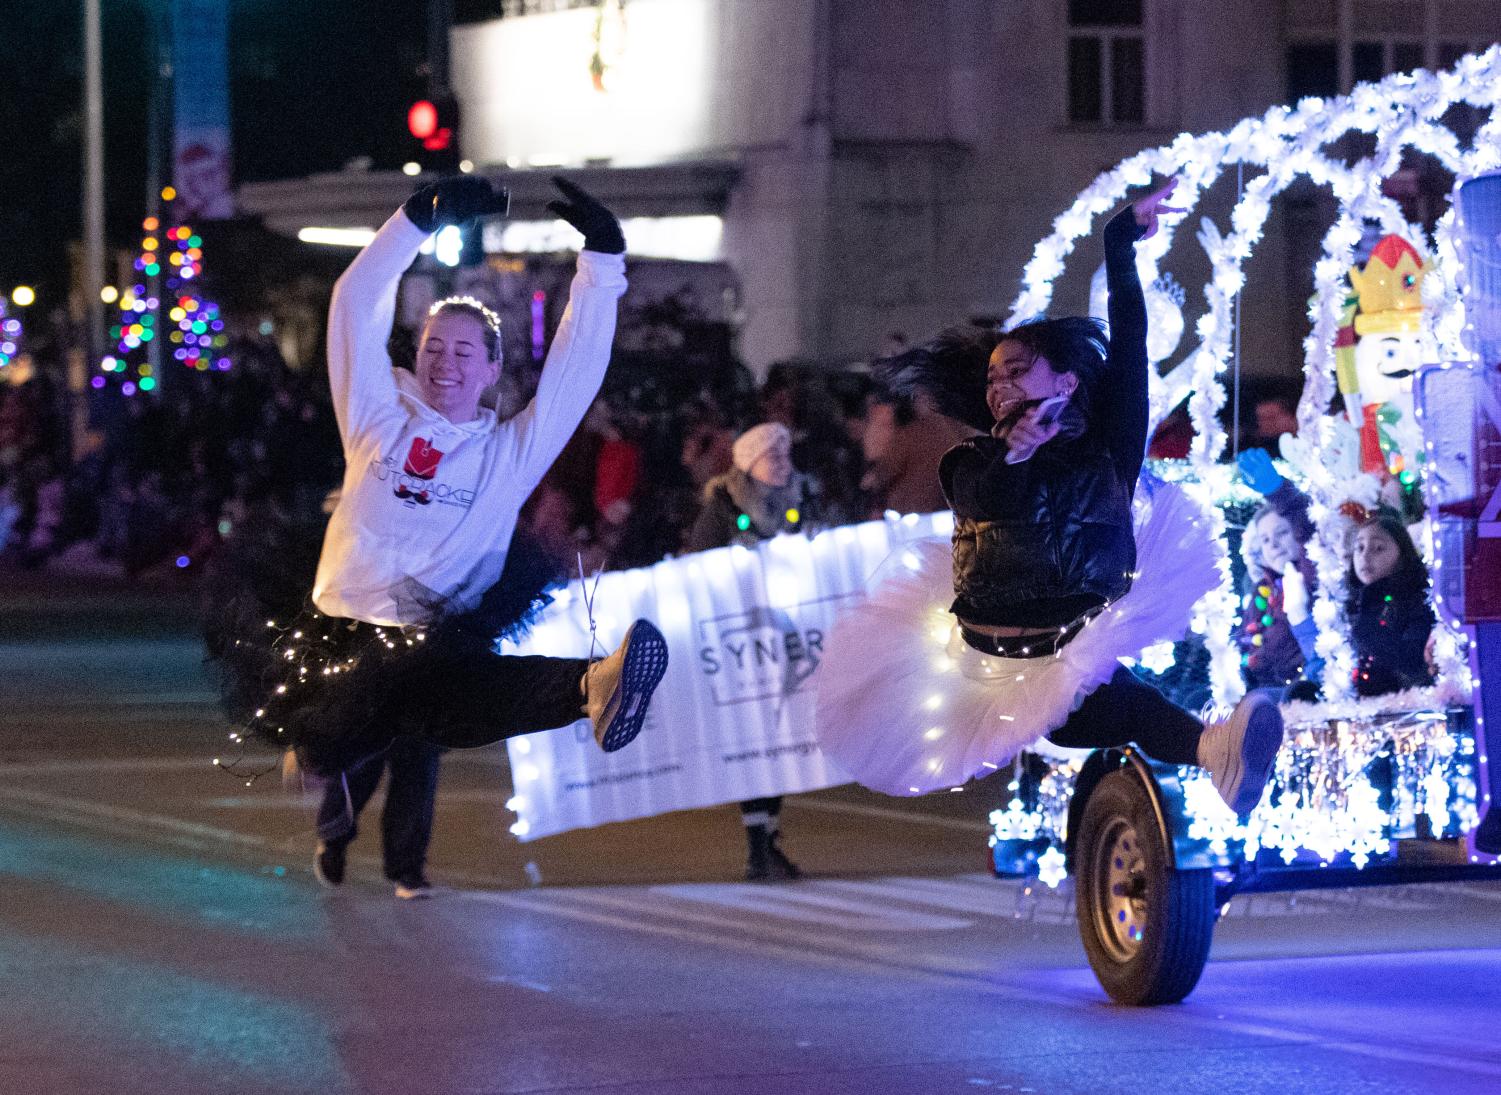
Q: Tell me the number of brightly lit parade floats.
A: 1